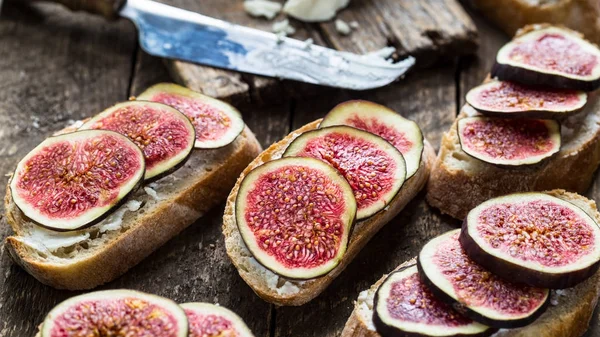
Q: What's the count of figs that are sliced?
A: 14